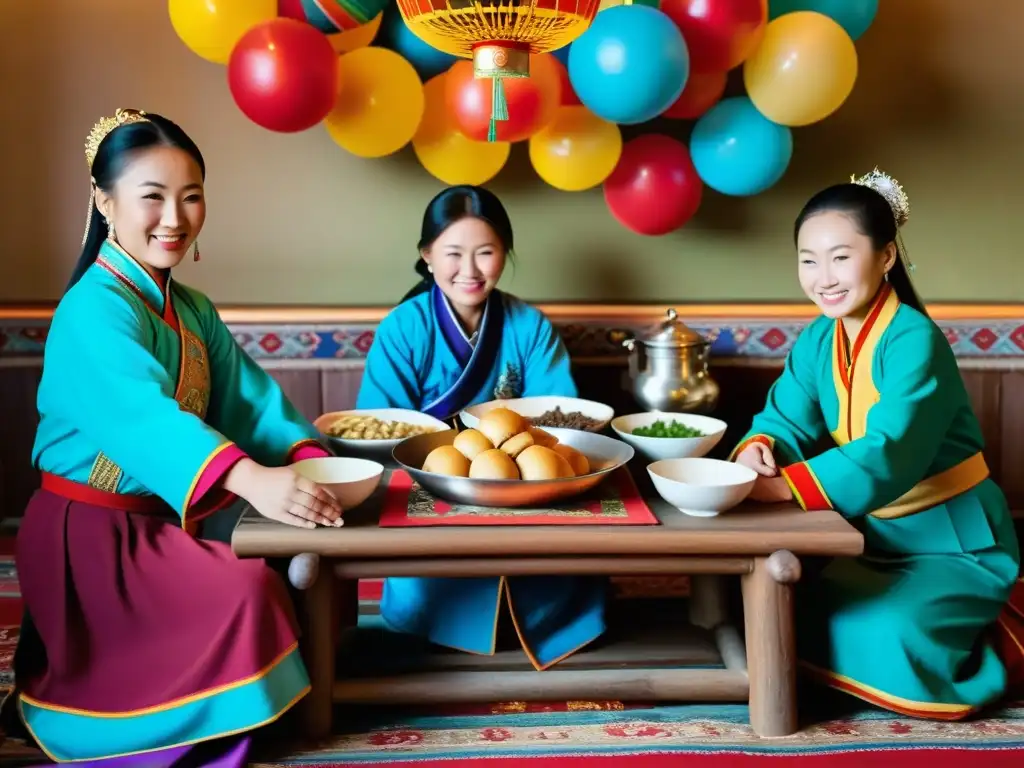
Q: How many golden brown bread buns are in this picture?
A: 8